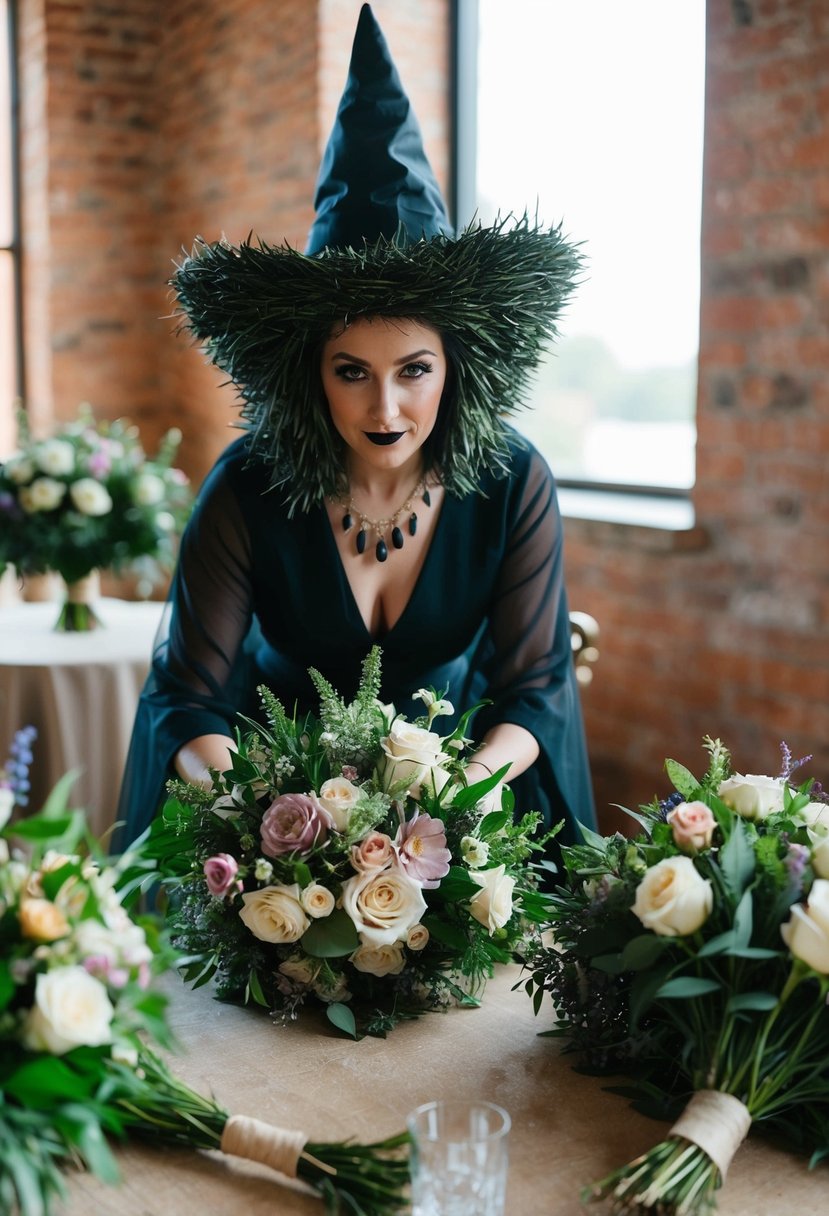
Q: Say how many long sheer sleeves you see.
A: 2